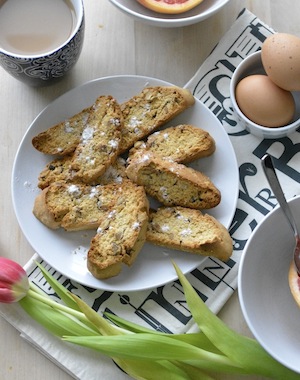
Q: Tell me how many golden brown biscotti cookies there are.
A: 9